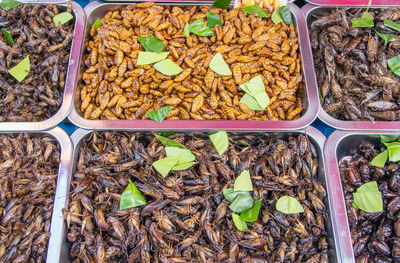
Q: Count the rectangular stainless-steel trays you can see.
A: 6